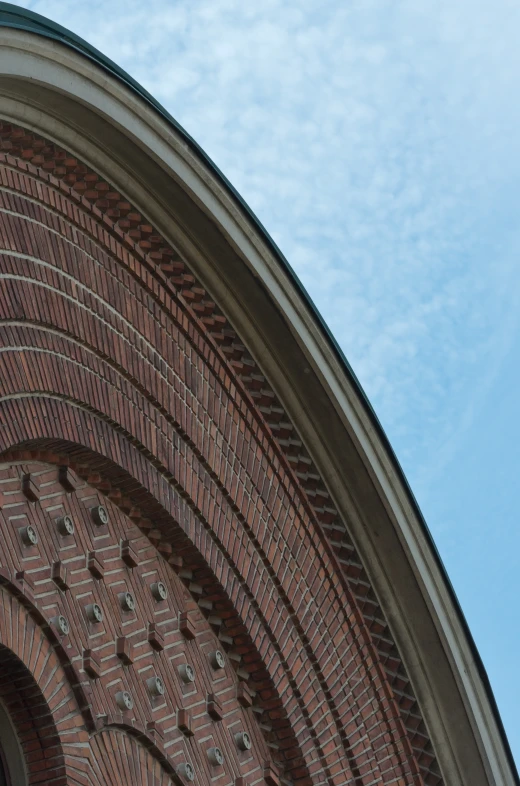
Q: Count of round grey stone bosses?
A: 14